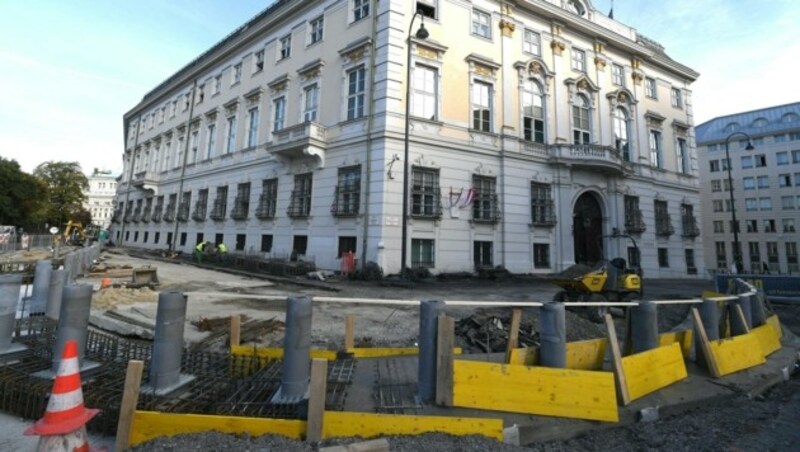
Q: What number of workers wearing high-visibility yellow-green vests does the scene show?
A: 2